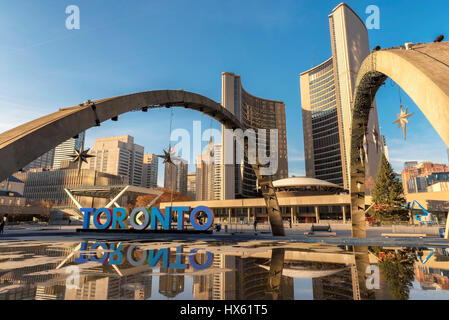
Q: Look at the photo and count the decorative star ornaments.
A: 3